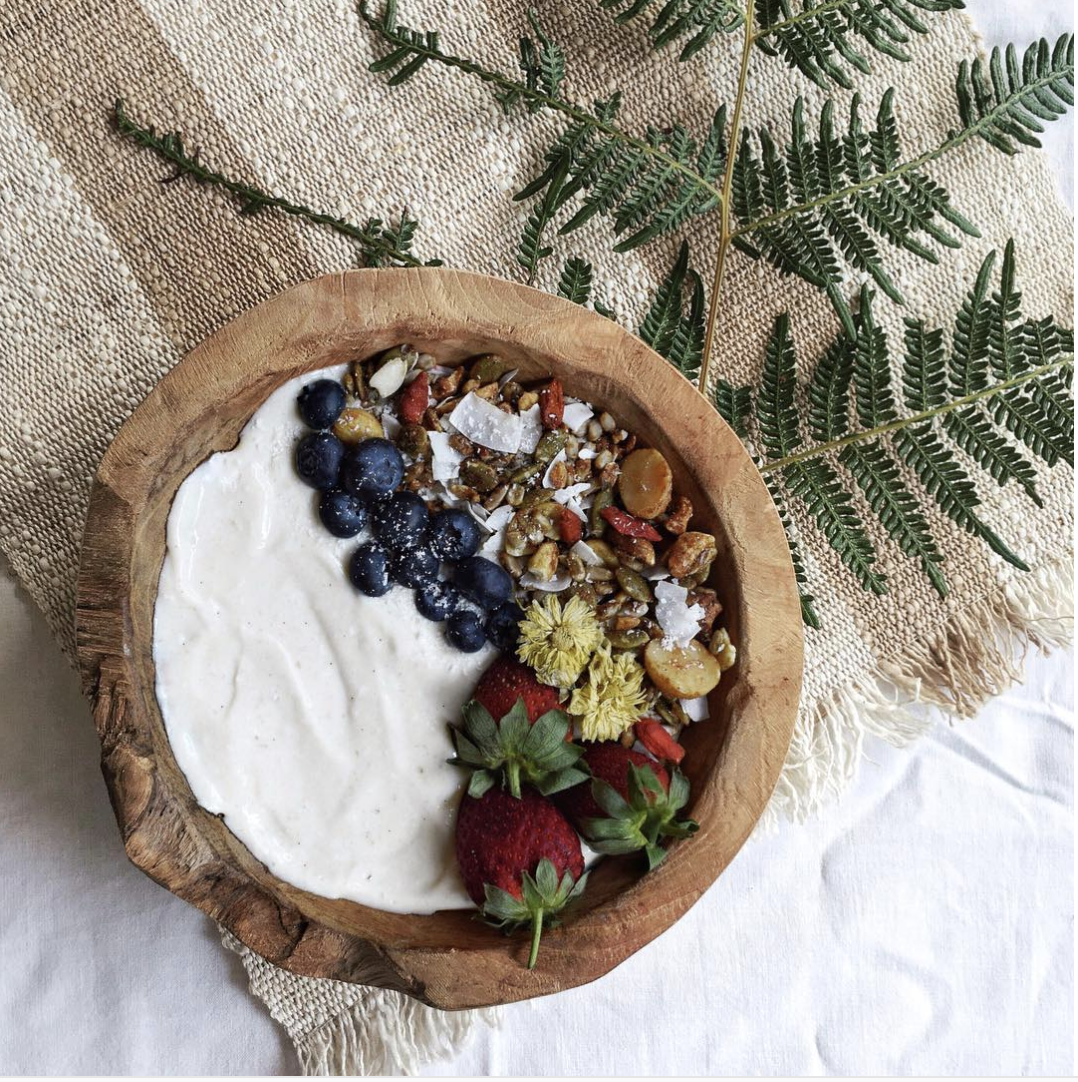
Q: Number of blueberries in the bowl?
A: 12